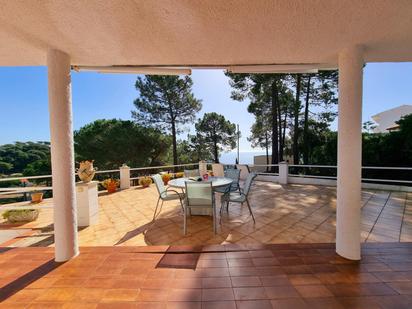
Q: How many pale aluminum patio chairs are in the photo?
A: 5